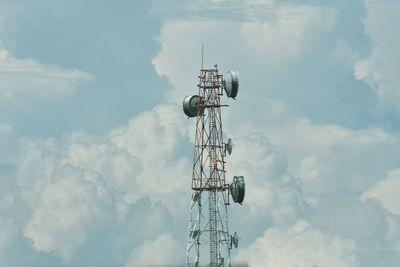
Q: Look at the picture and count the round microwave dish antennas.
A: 5